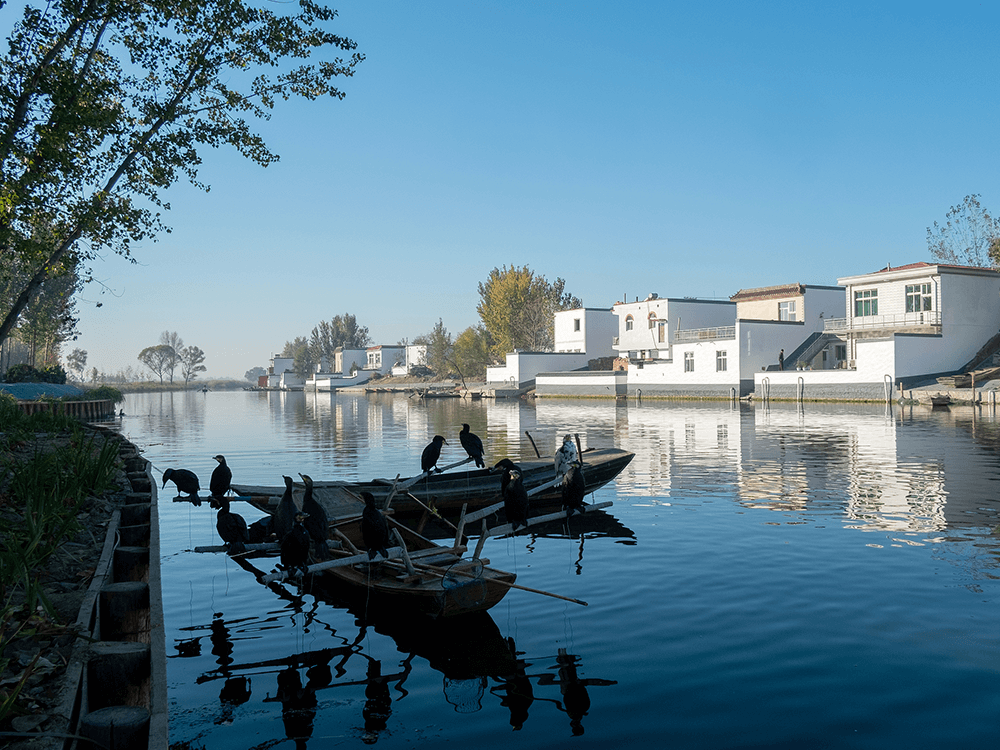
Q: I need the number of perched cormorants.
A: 13